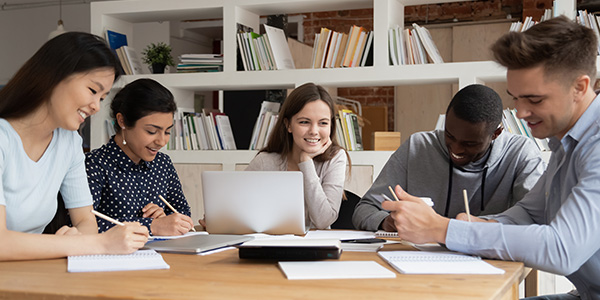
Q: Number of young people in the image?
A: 5